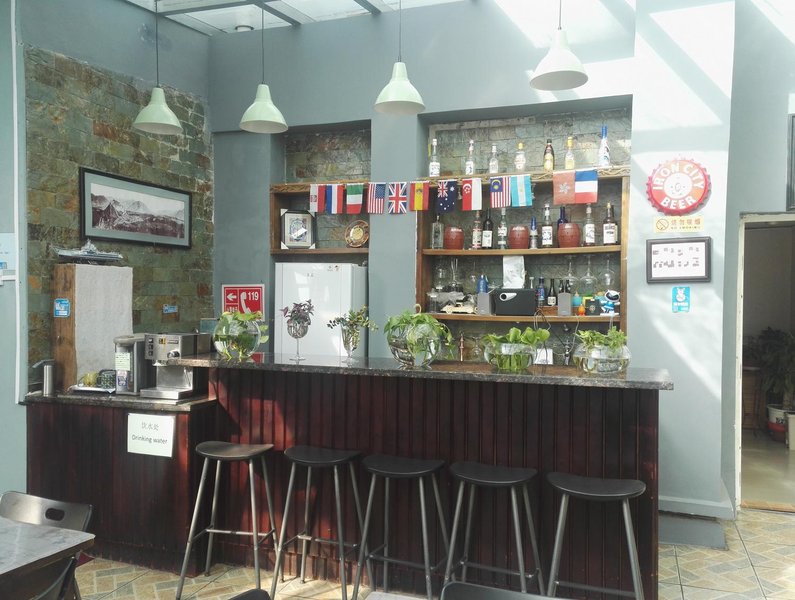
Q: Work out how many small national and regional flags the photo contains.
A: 12